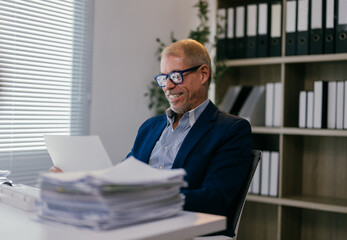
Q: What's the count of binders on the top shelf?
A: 11